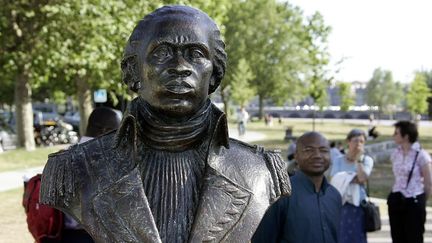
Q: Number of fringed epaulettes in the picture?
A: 2